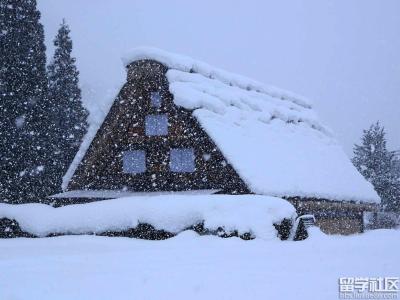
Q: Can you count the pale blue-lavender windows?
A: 4